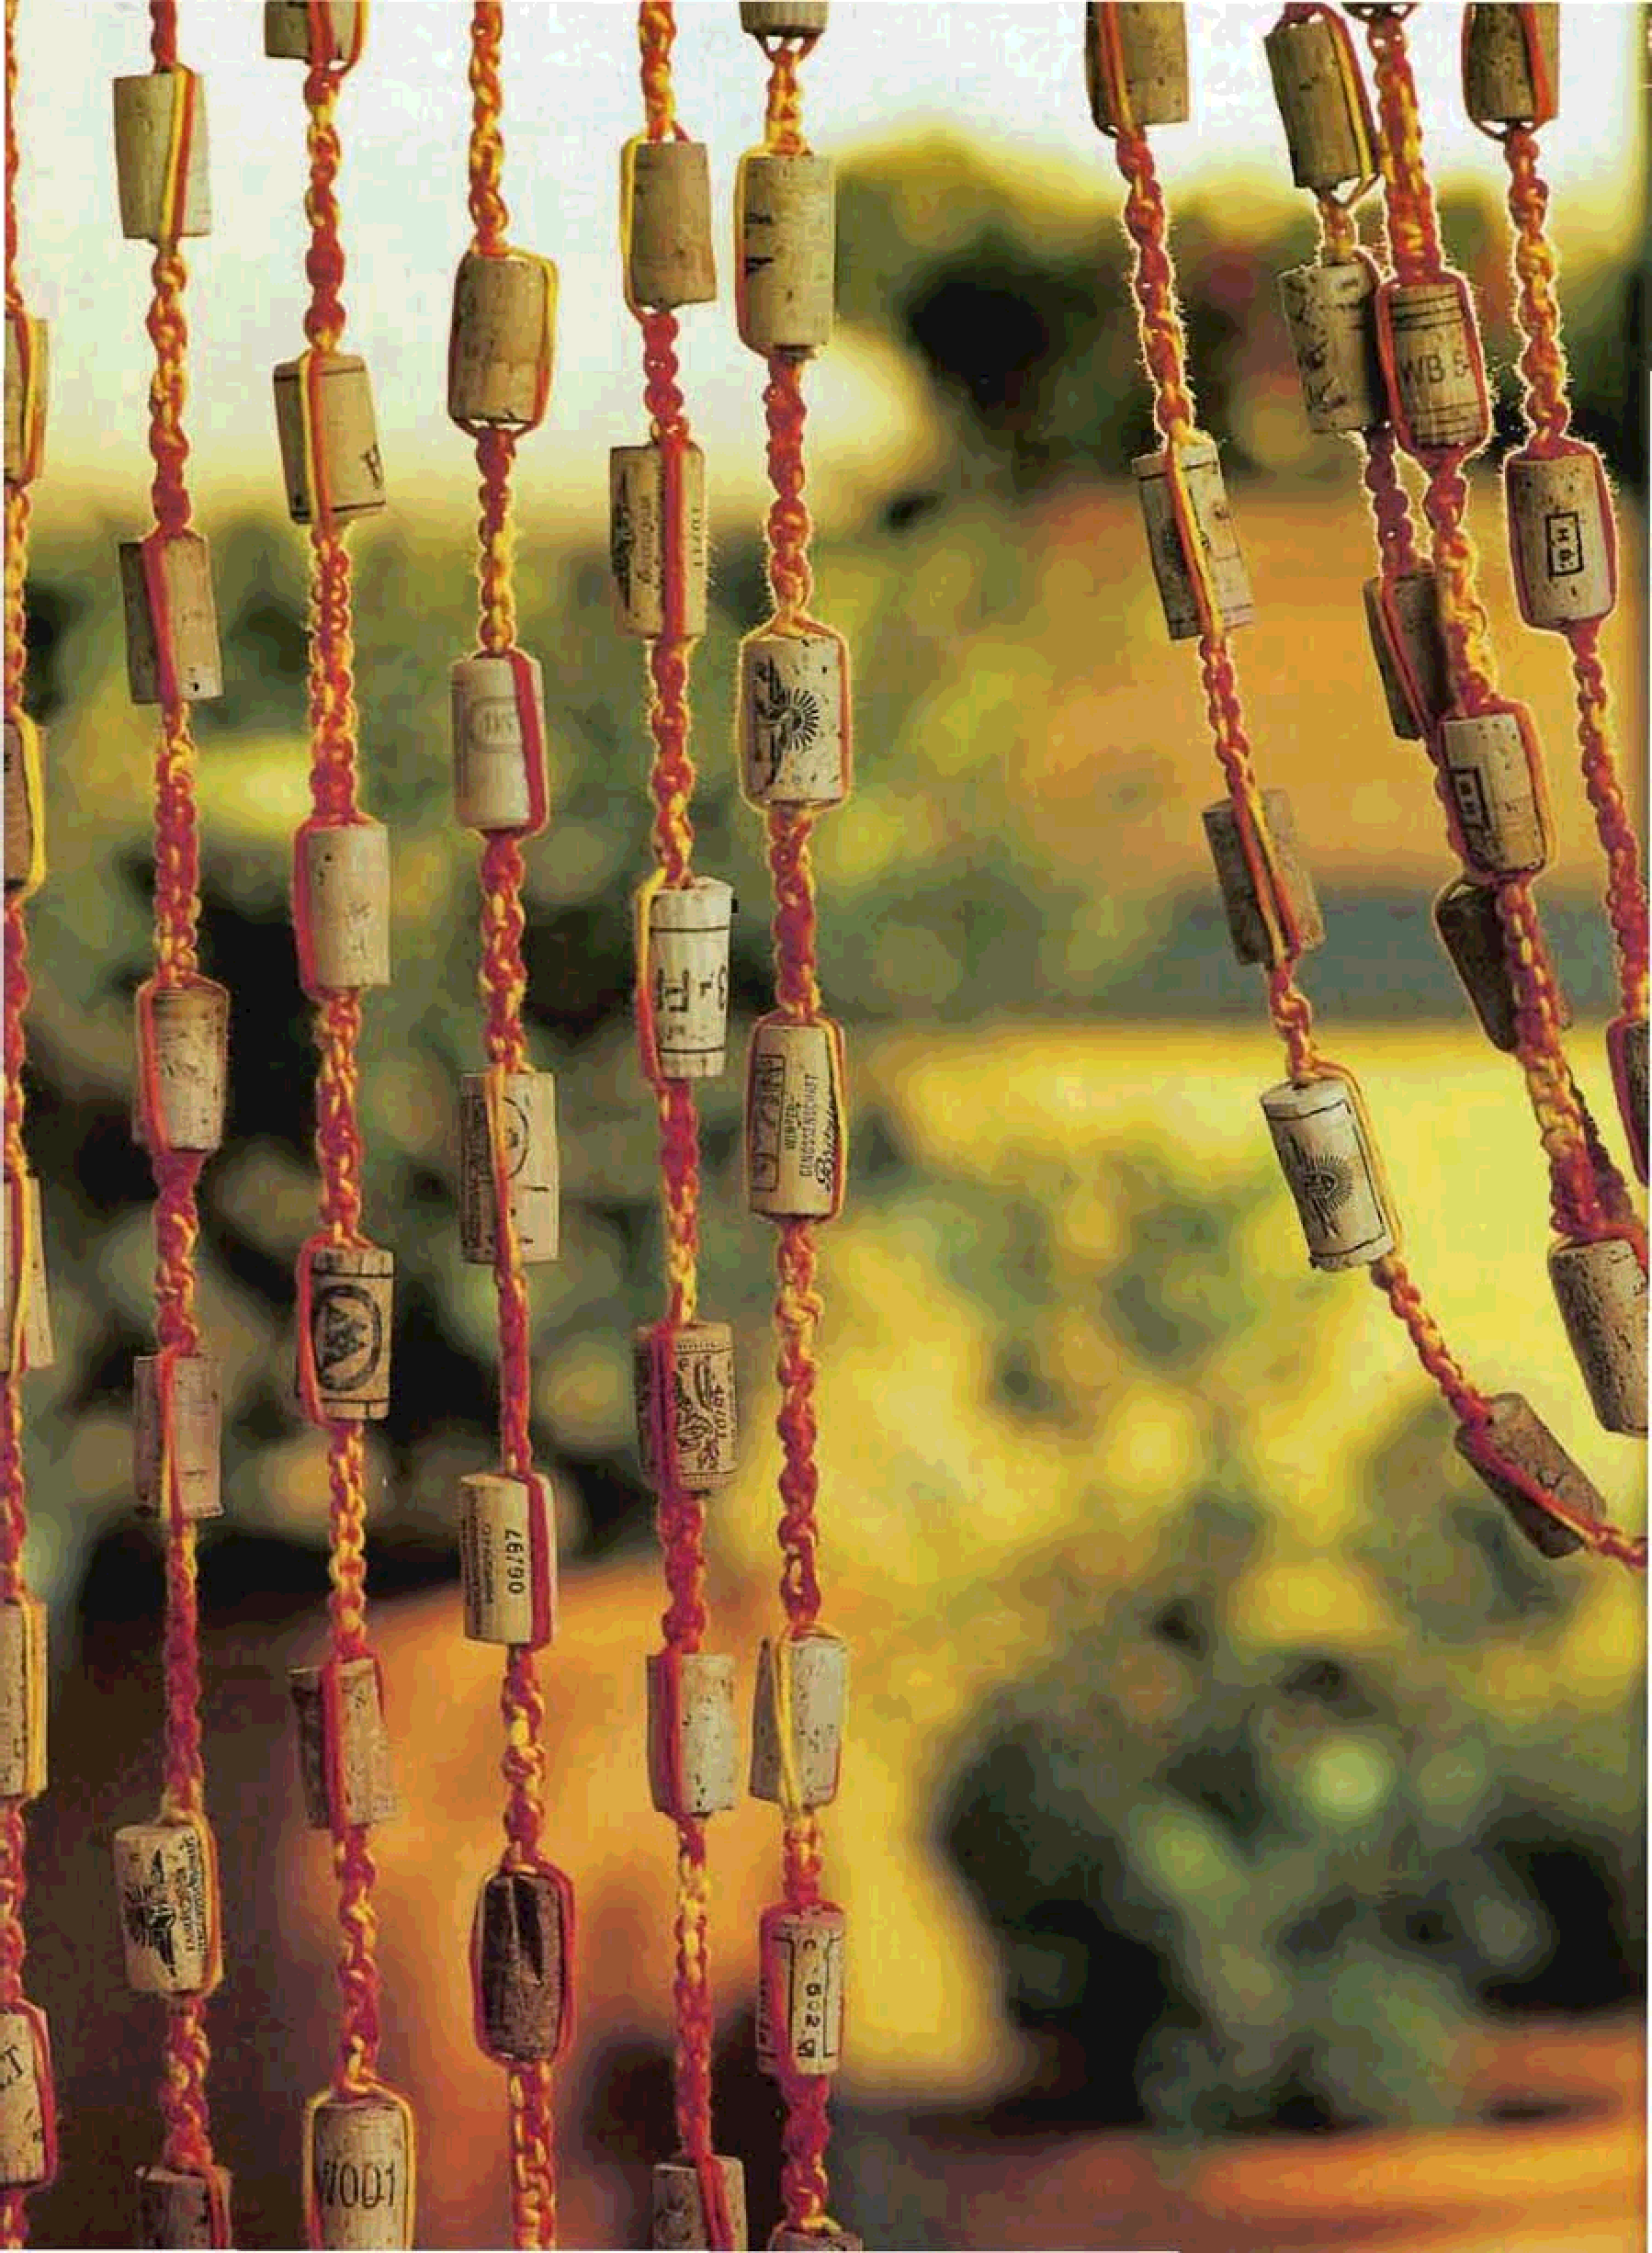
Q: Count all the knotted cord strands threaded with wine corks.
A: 10